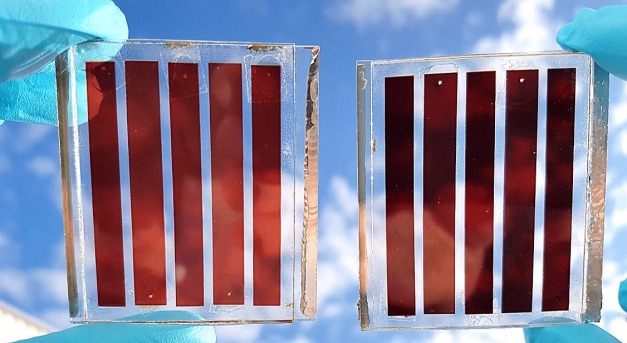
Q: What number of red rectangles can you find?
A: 10